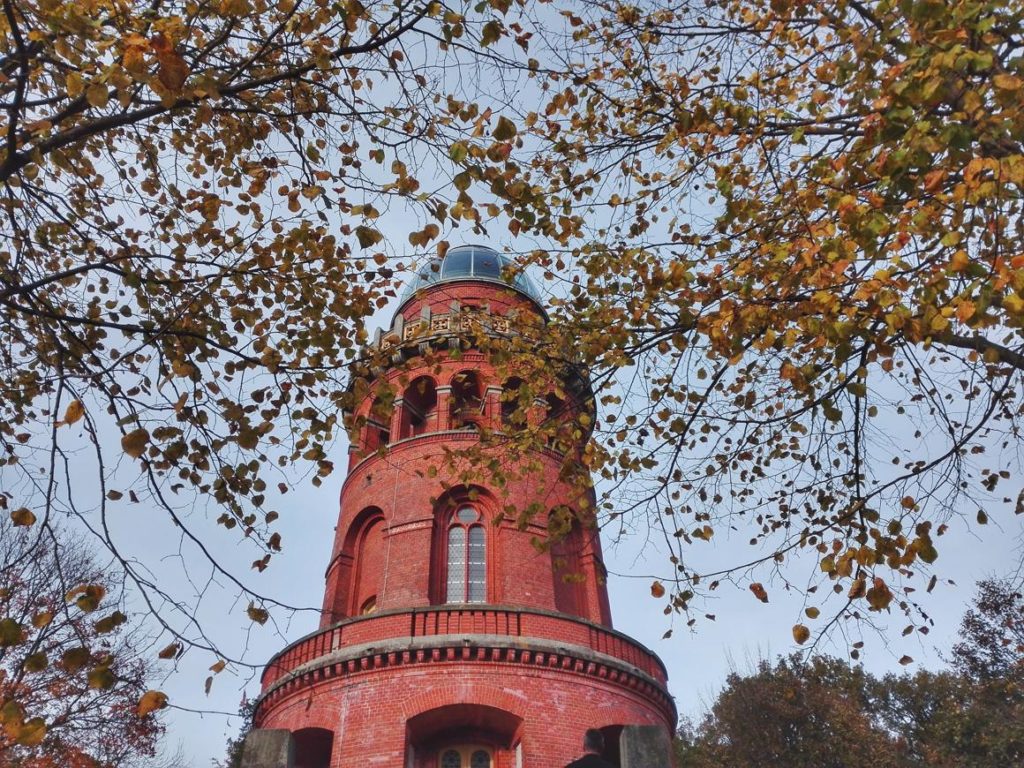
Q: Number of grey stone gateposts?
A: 2